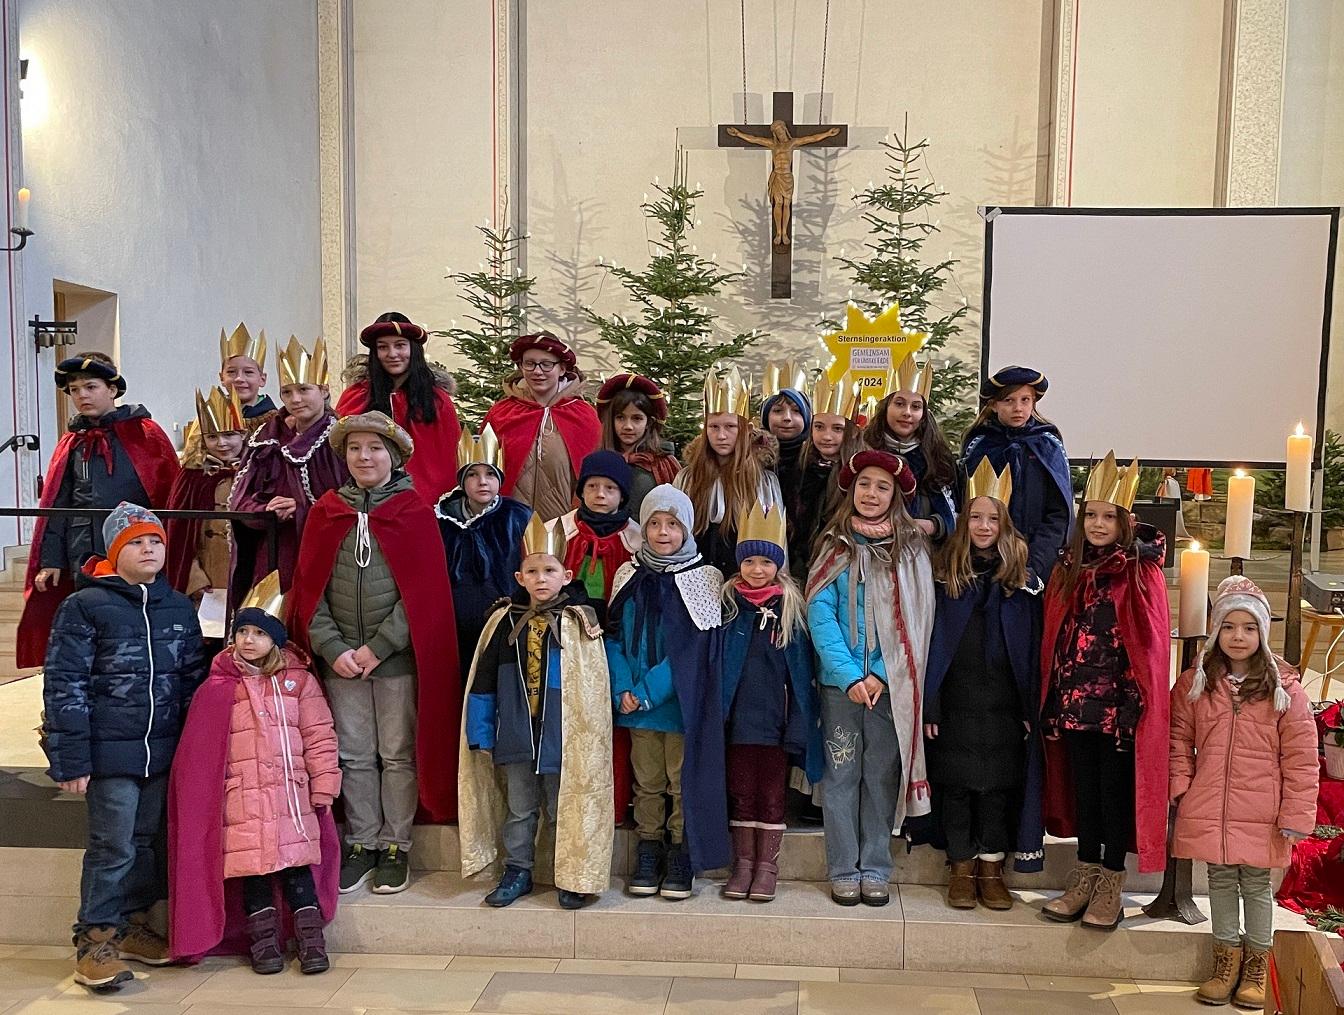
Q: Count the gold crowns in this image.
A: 13